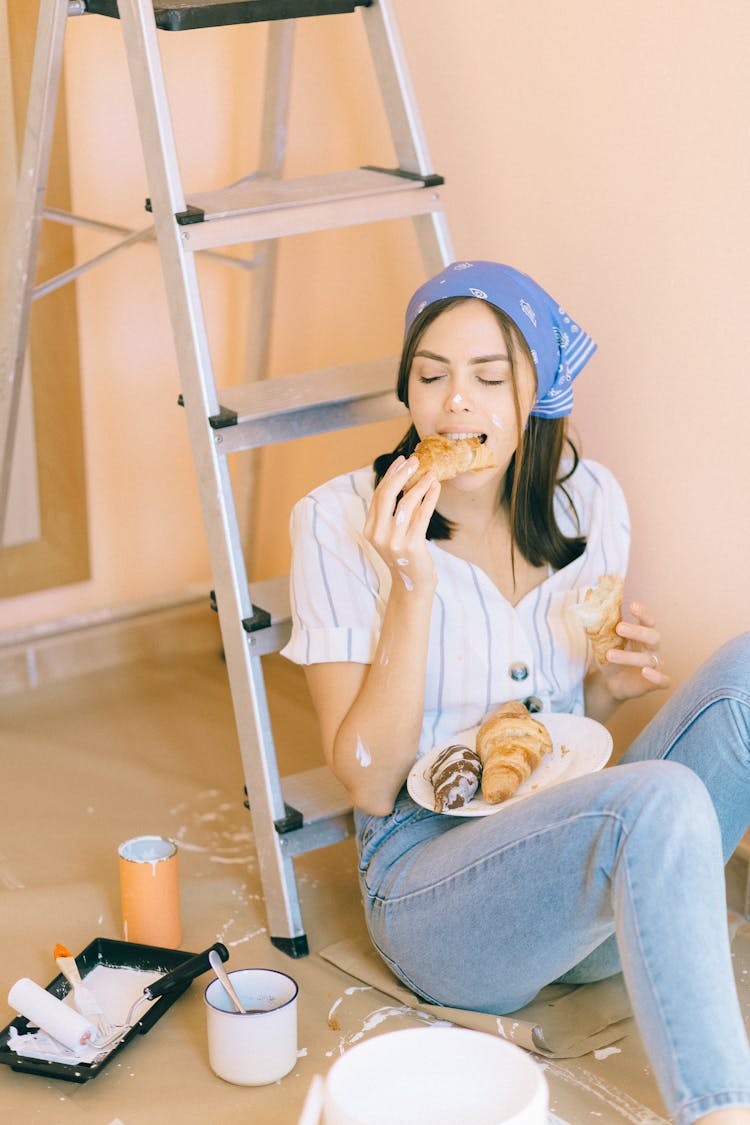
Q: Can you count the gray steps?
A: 4